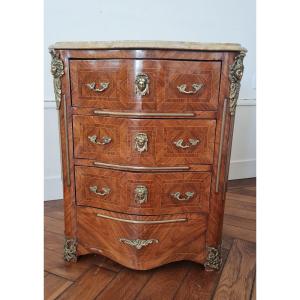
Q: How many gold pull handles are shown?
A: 6